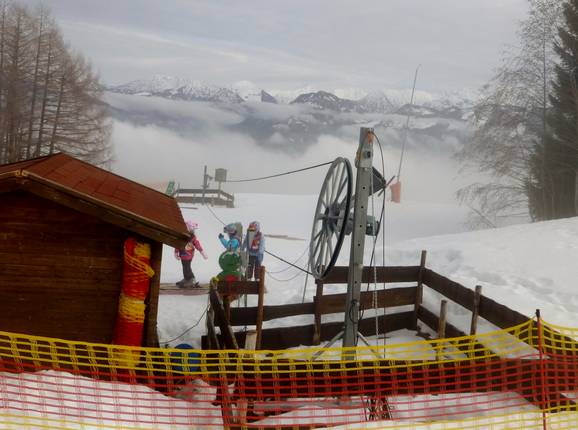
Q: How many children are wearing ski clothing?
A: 3